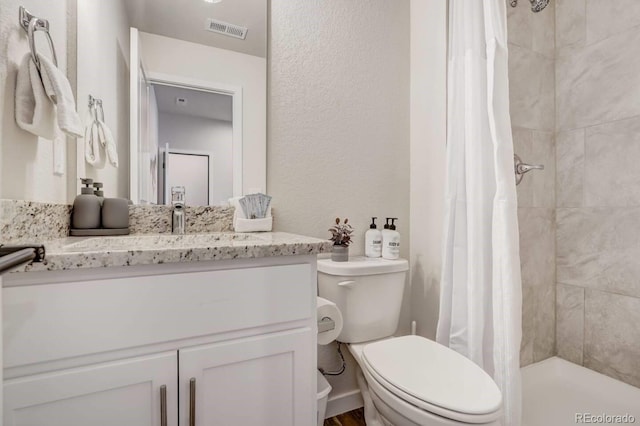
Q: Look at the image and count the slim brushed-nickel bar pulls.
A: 2